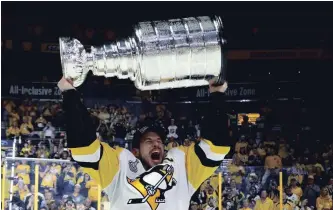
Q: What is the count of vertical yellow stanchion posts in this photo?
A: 5